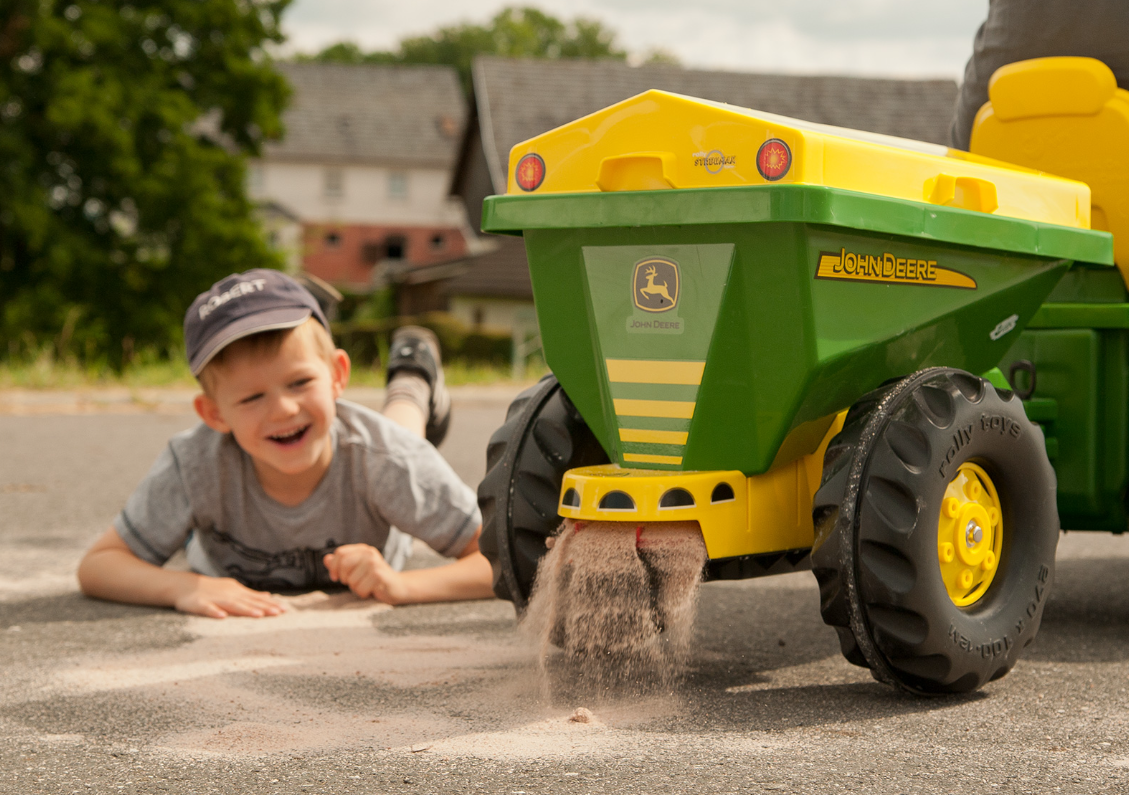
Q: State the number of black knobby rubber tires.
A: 2